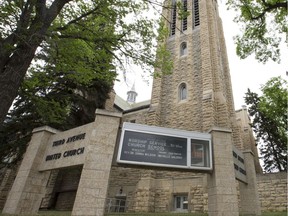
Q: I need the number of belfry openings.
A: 3